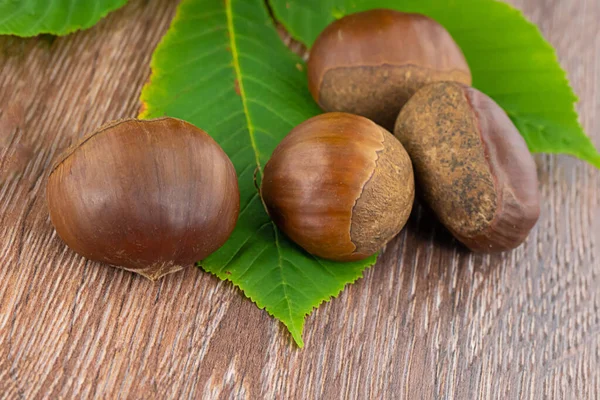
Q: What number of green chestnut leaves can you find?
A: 3